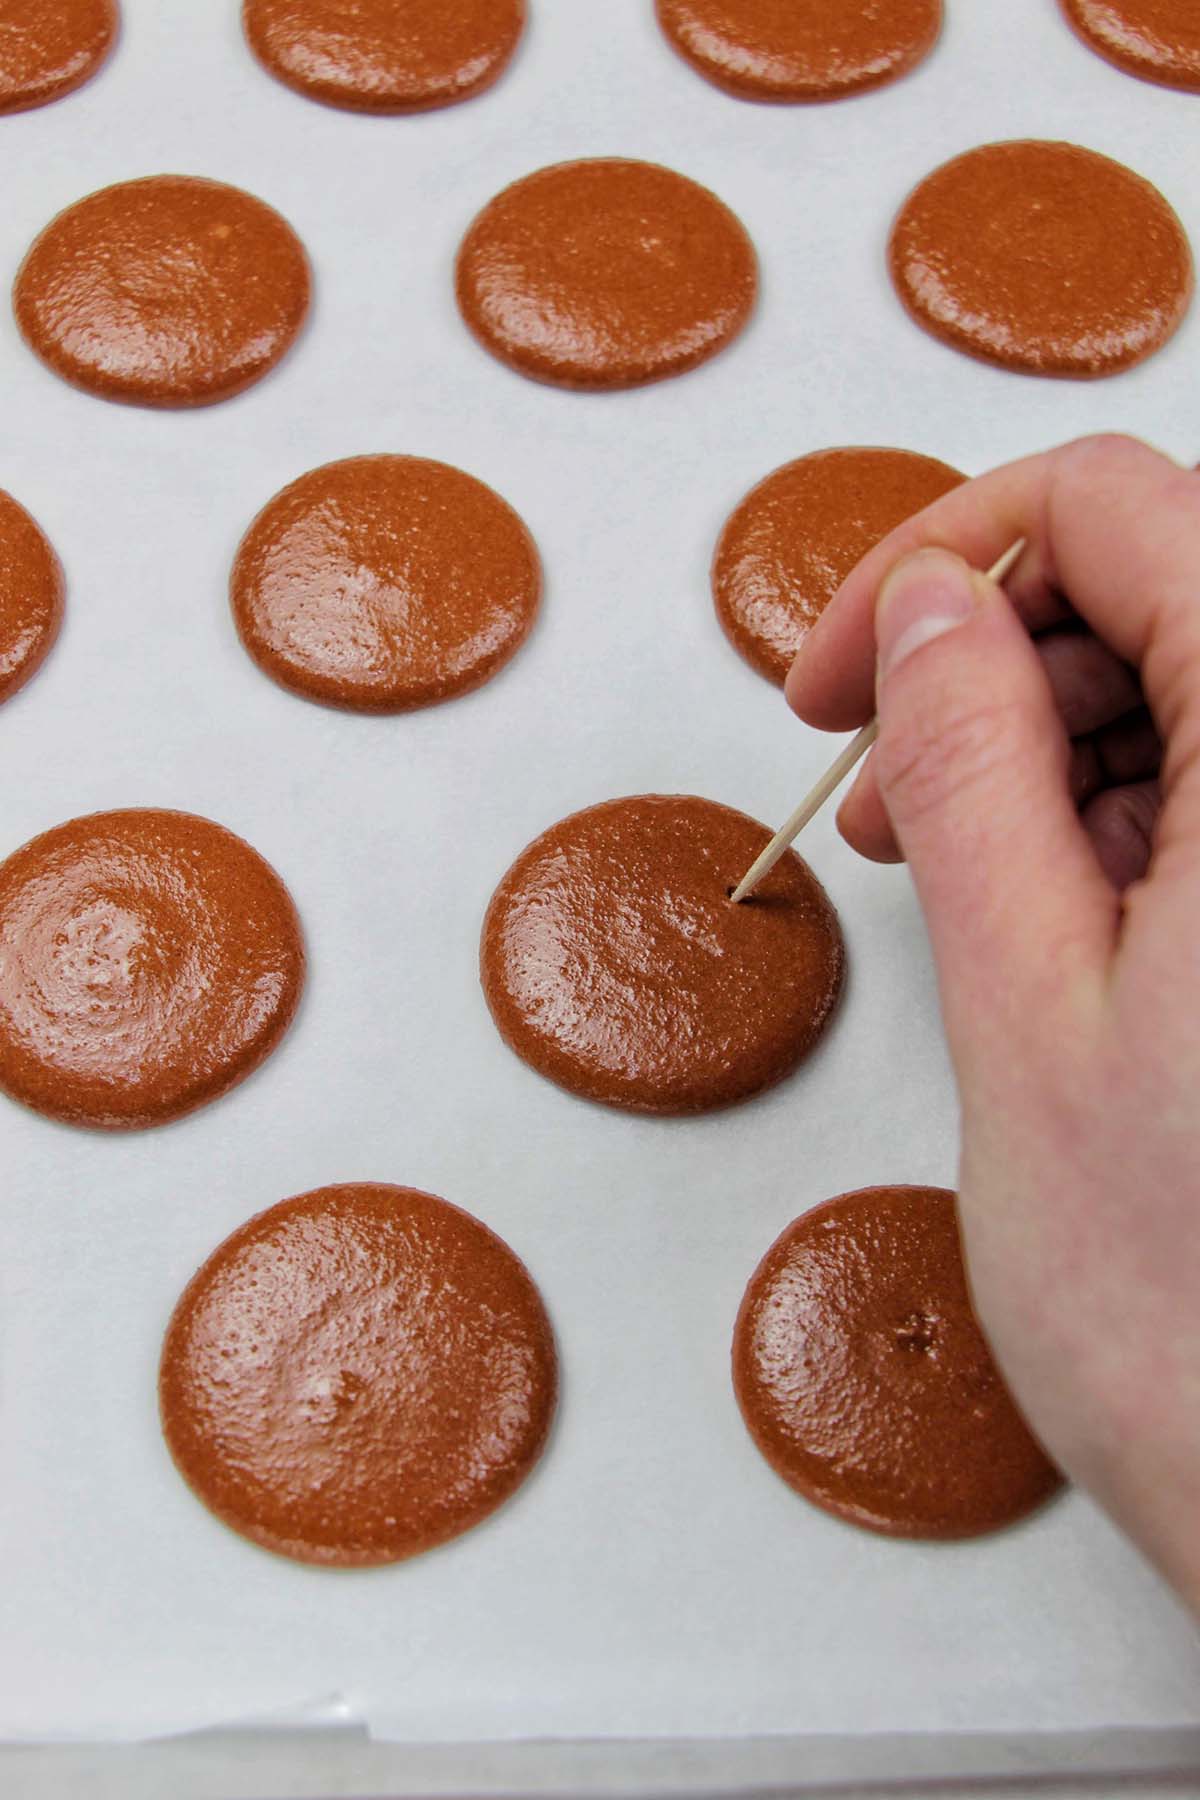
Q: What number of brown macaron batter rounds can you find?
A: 14